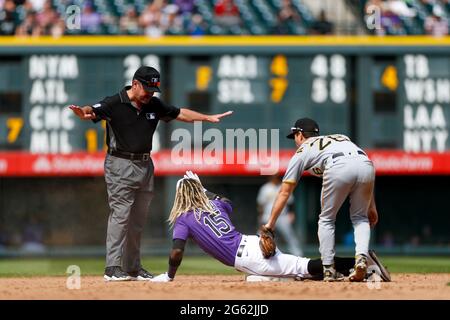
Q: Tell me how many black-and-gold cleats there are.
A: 2